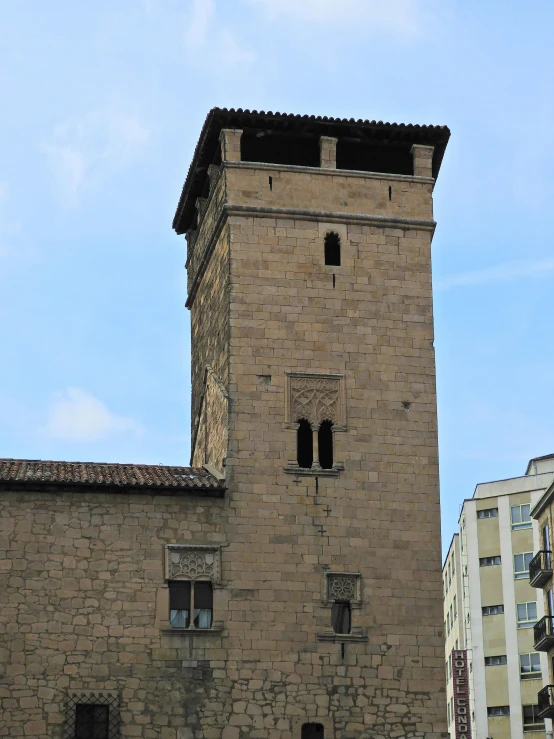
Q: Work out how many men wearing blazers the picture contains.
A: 0